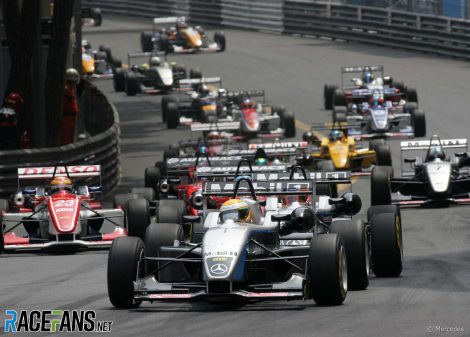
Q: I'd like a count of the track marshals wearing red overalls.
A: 1